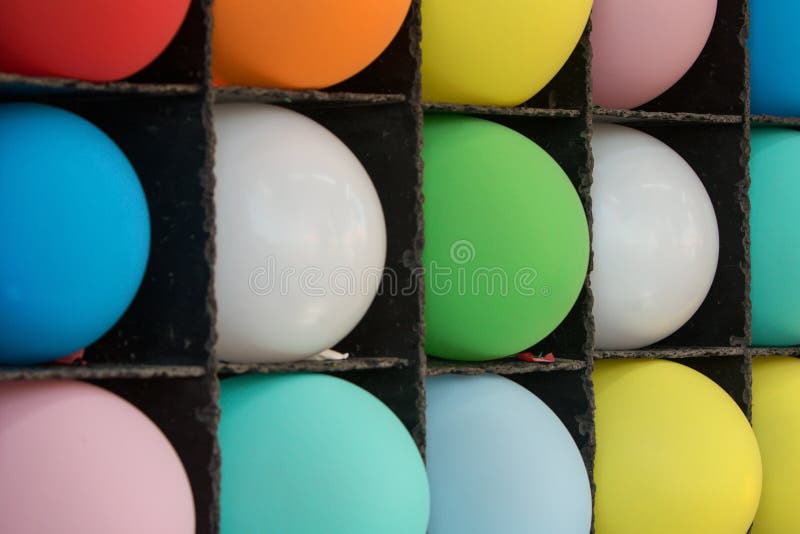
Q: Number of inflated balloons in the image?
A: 15